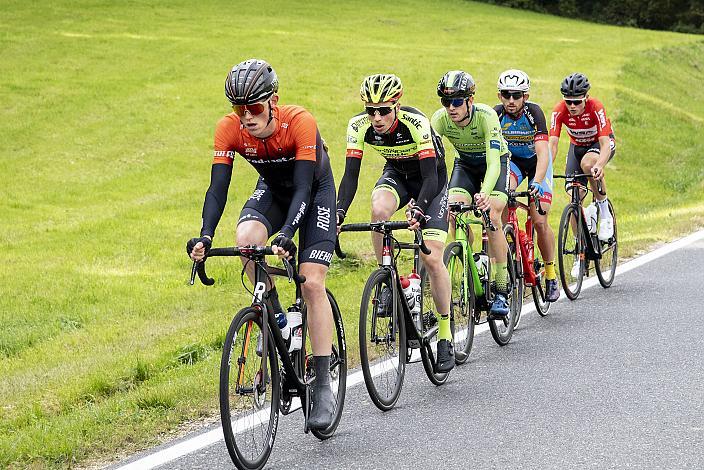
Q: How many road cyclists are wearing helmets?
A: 5